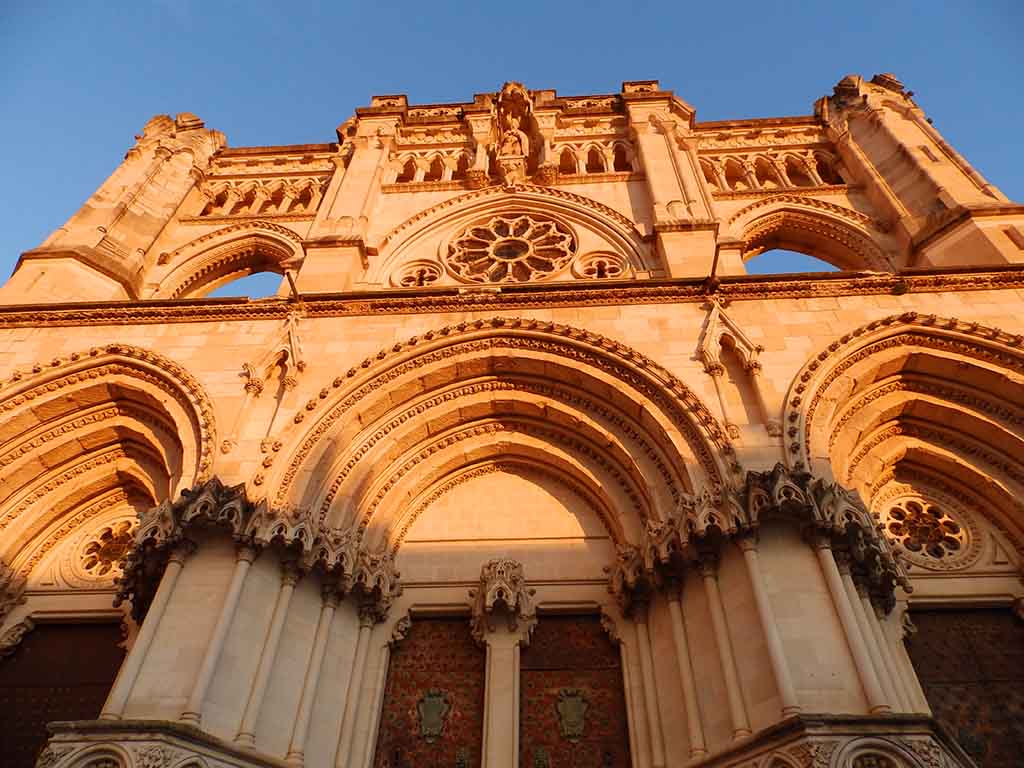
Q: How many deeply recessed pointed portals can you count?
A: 3